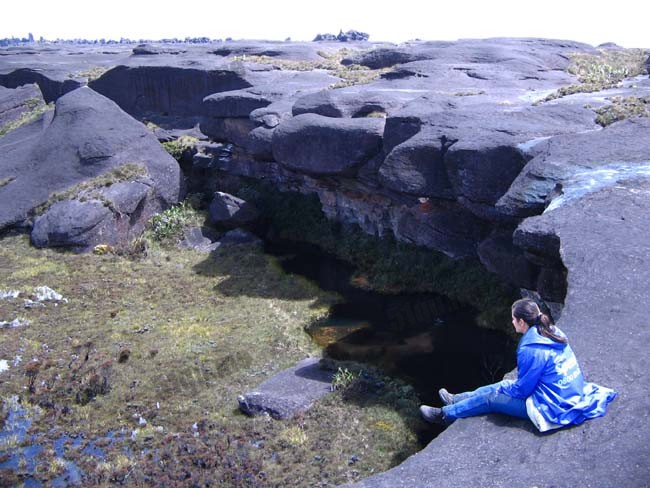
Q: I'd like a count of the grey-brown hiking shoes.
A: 2